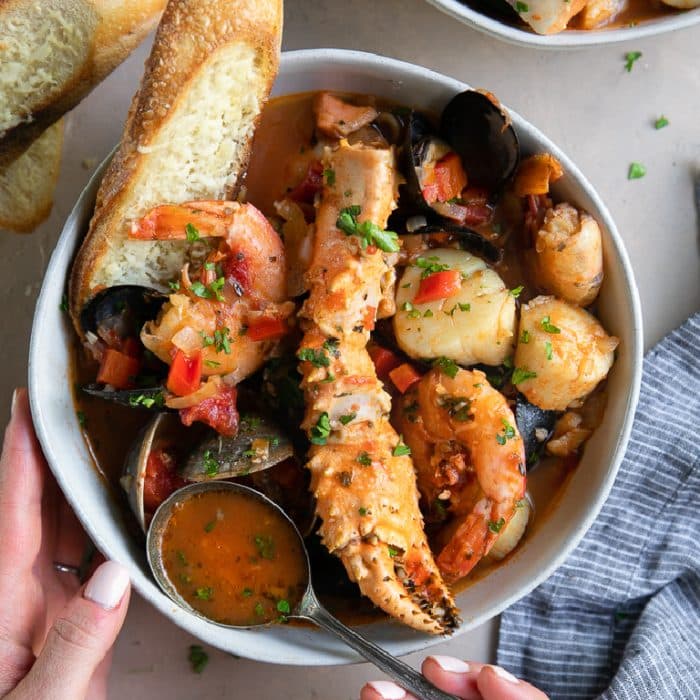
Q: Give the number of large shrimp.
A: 2